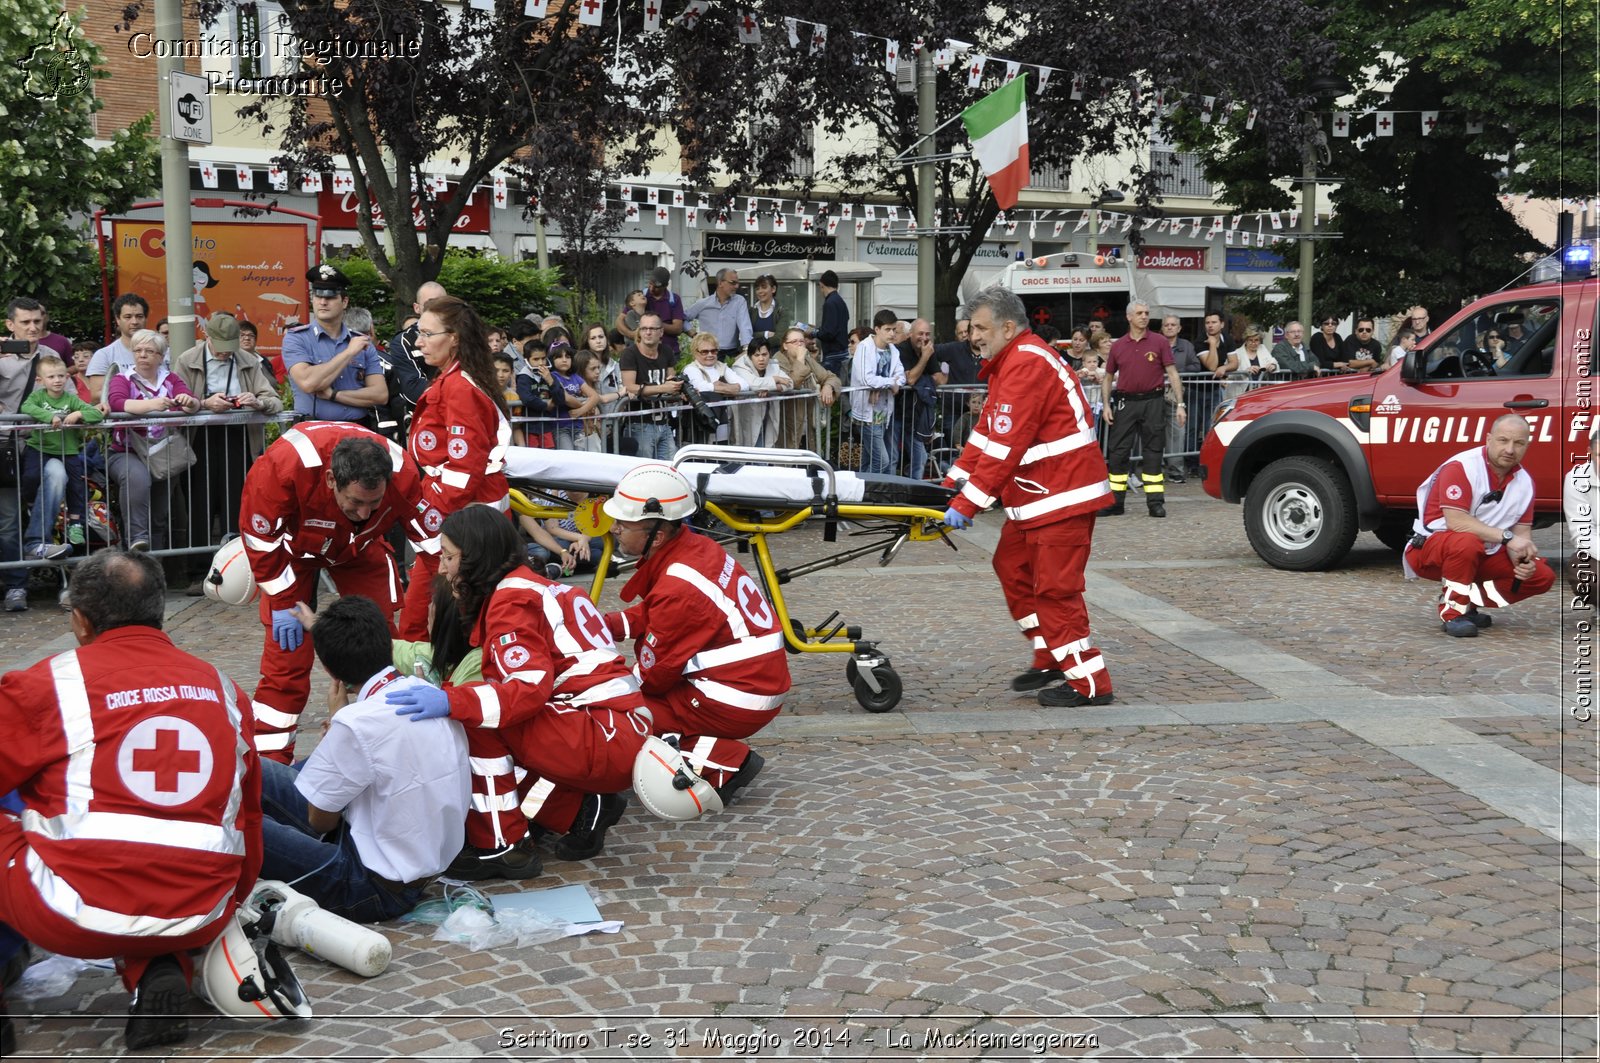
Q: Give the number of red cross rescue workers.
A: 7